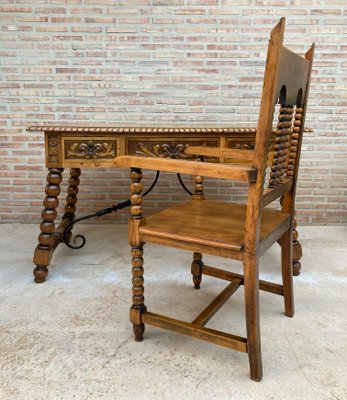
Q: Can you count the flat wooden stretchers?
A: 3